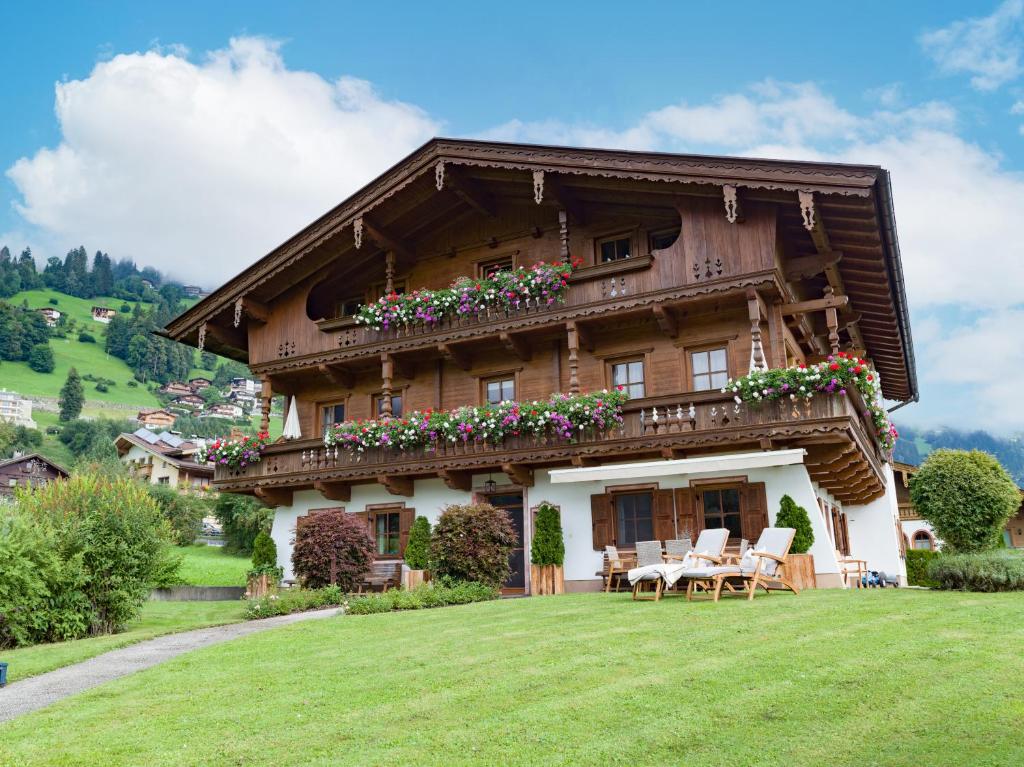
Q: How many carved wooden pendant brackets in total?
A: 7